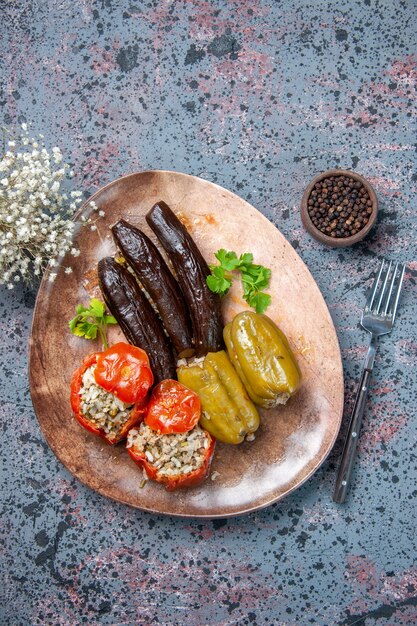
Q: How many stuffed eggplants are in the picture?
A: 3